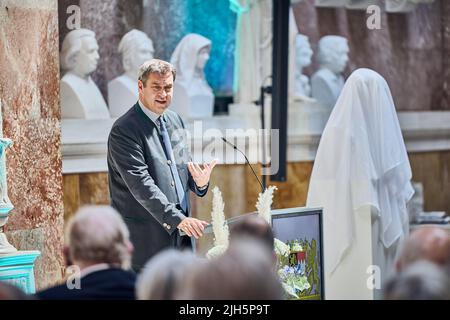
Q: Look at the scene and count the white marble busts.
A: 5